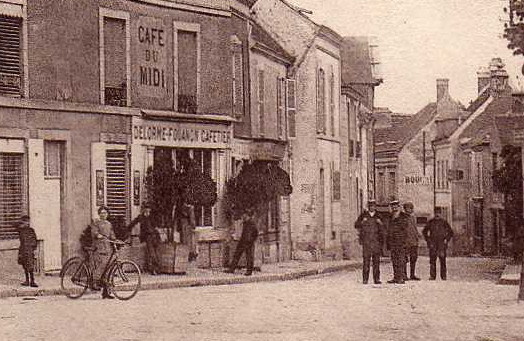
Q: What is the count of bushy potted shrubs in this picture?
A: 2